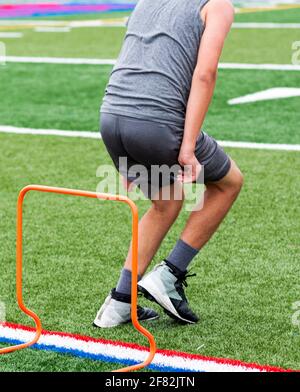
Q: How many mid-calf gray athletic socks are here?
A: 2